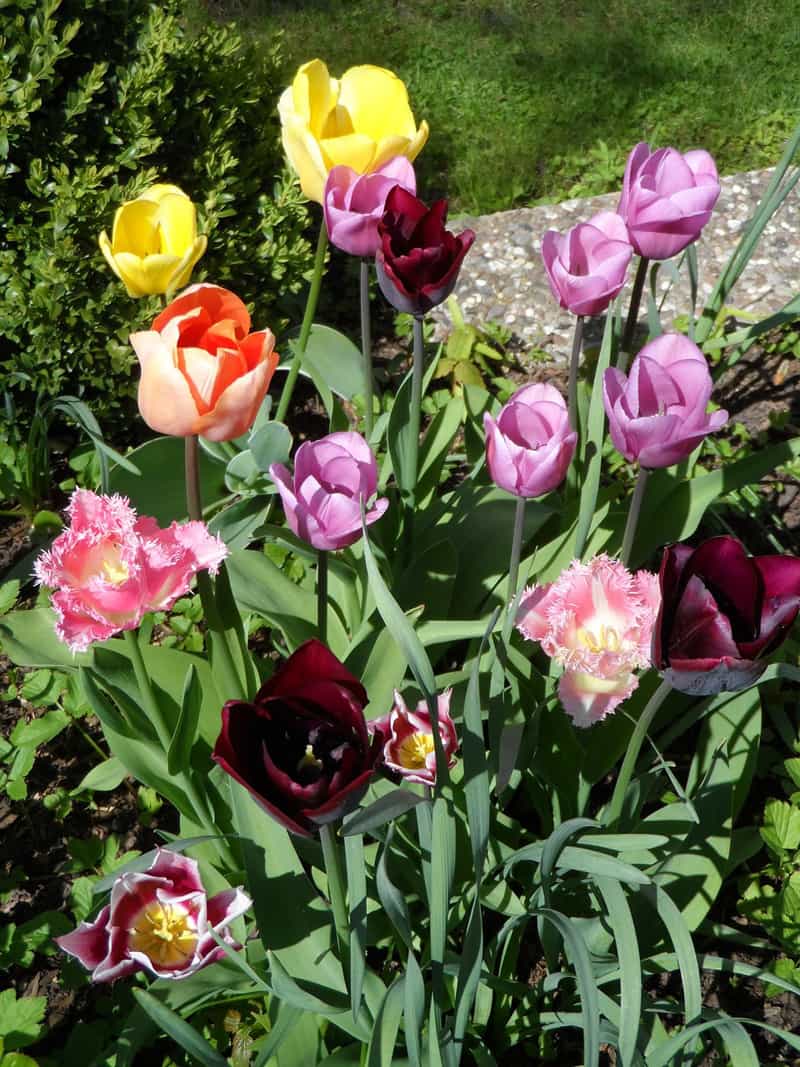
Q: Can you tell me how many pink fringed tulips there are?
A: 2